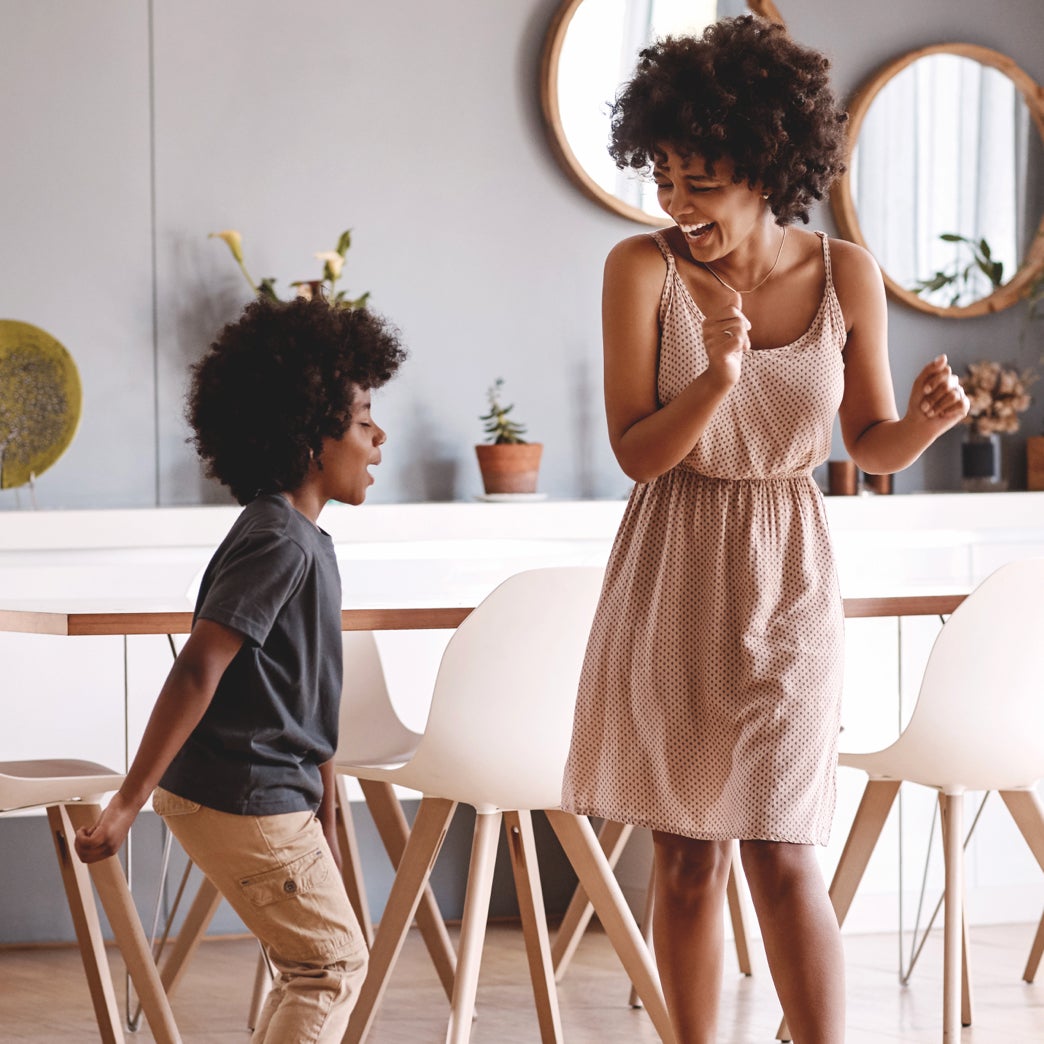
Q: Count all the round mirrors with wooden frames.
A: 2